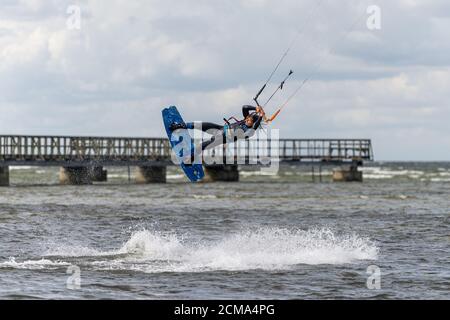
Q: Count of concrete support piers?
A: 5